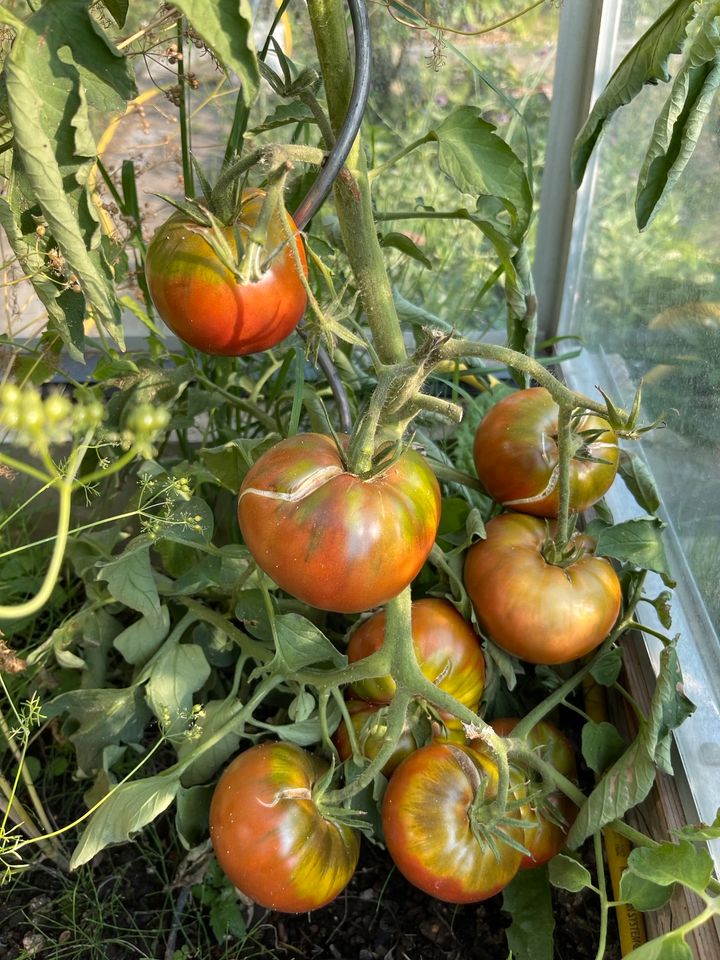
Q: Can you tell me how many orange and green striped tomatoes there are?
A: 9